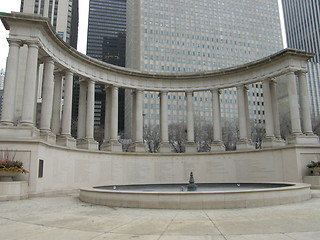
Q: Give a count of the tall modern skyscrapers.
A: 4